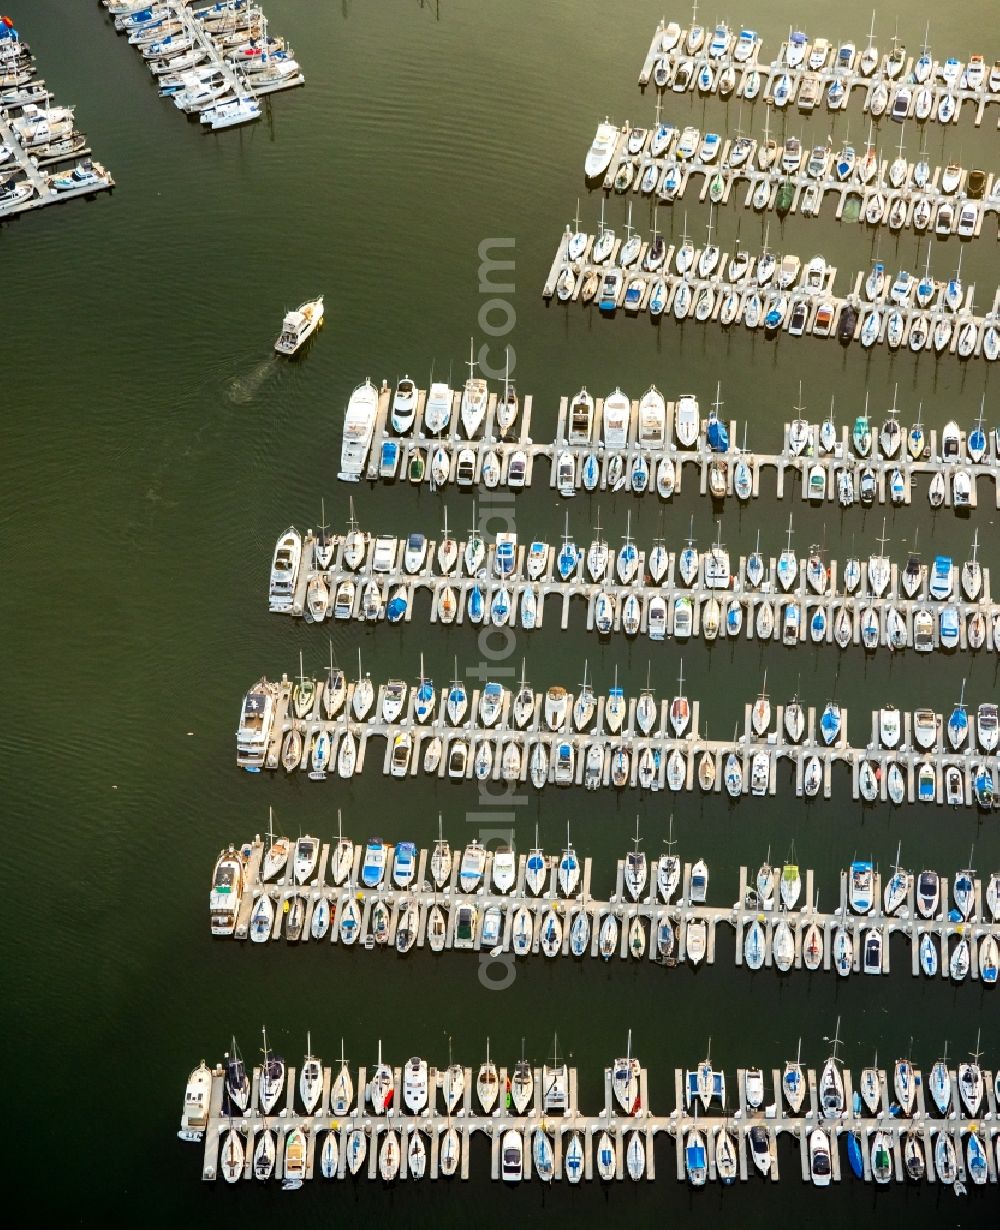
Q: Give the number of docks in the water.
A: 10